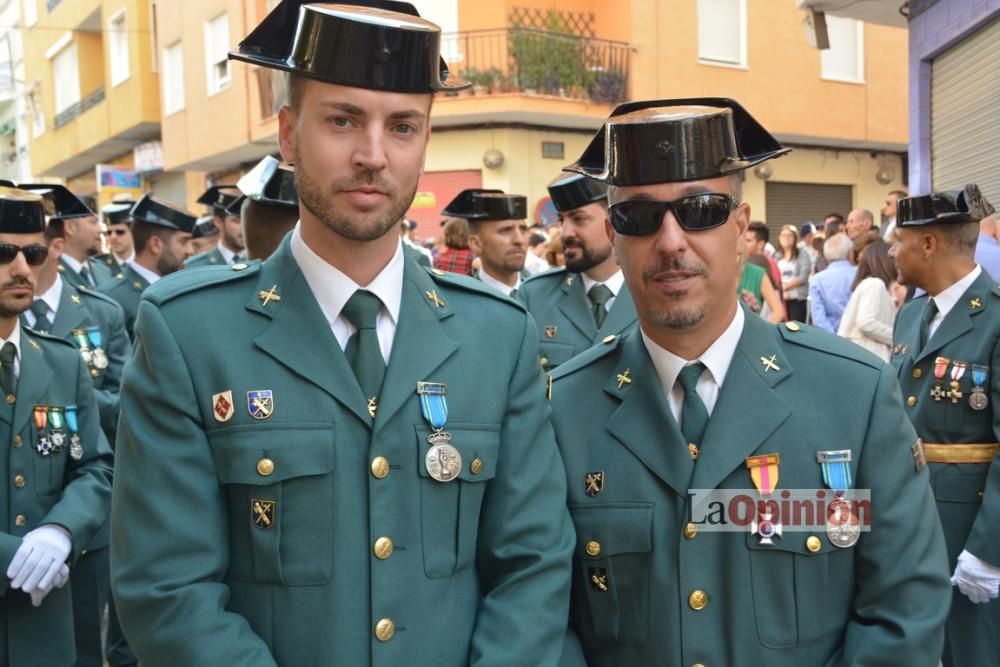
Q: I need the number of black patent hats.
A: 12